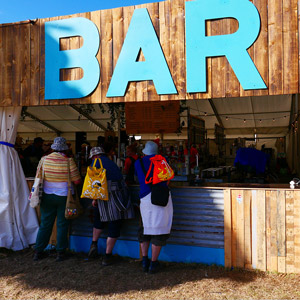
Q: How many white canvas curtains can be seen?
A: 1